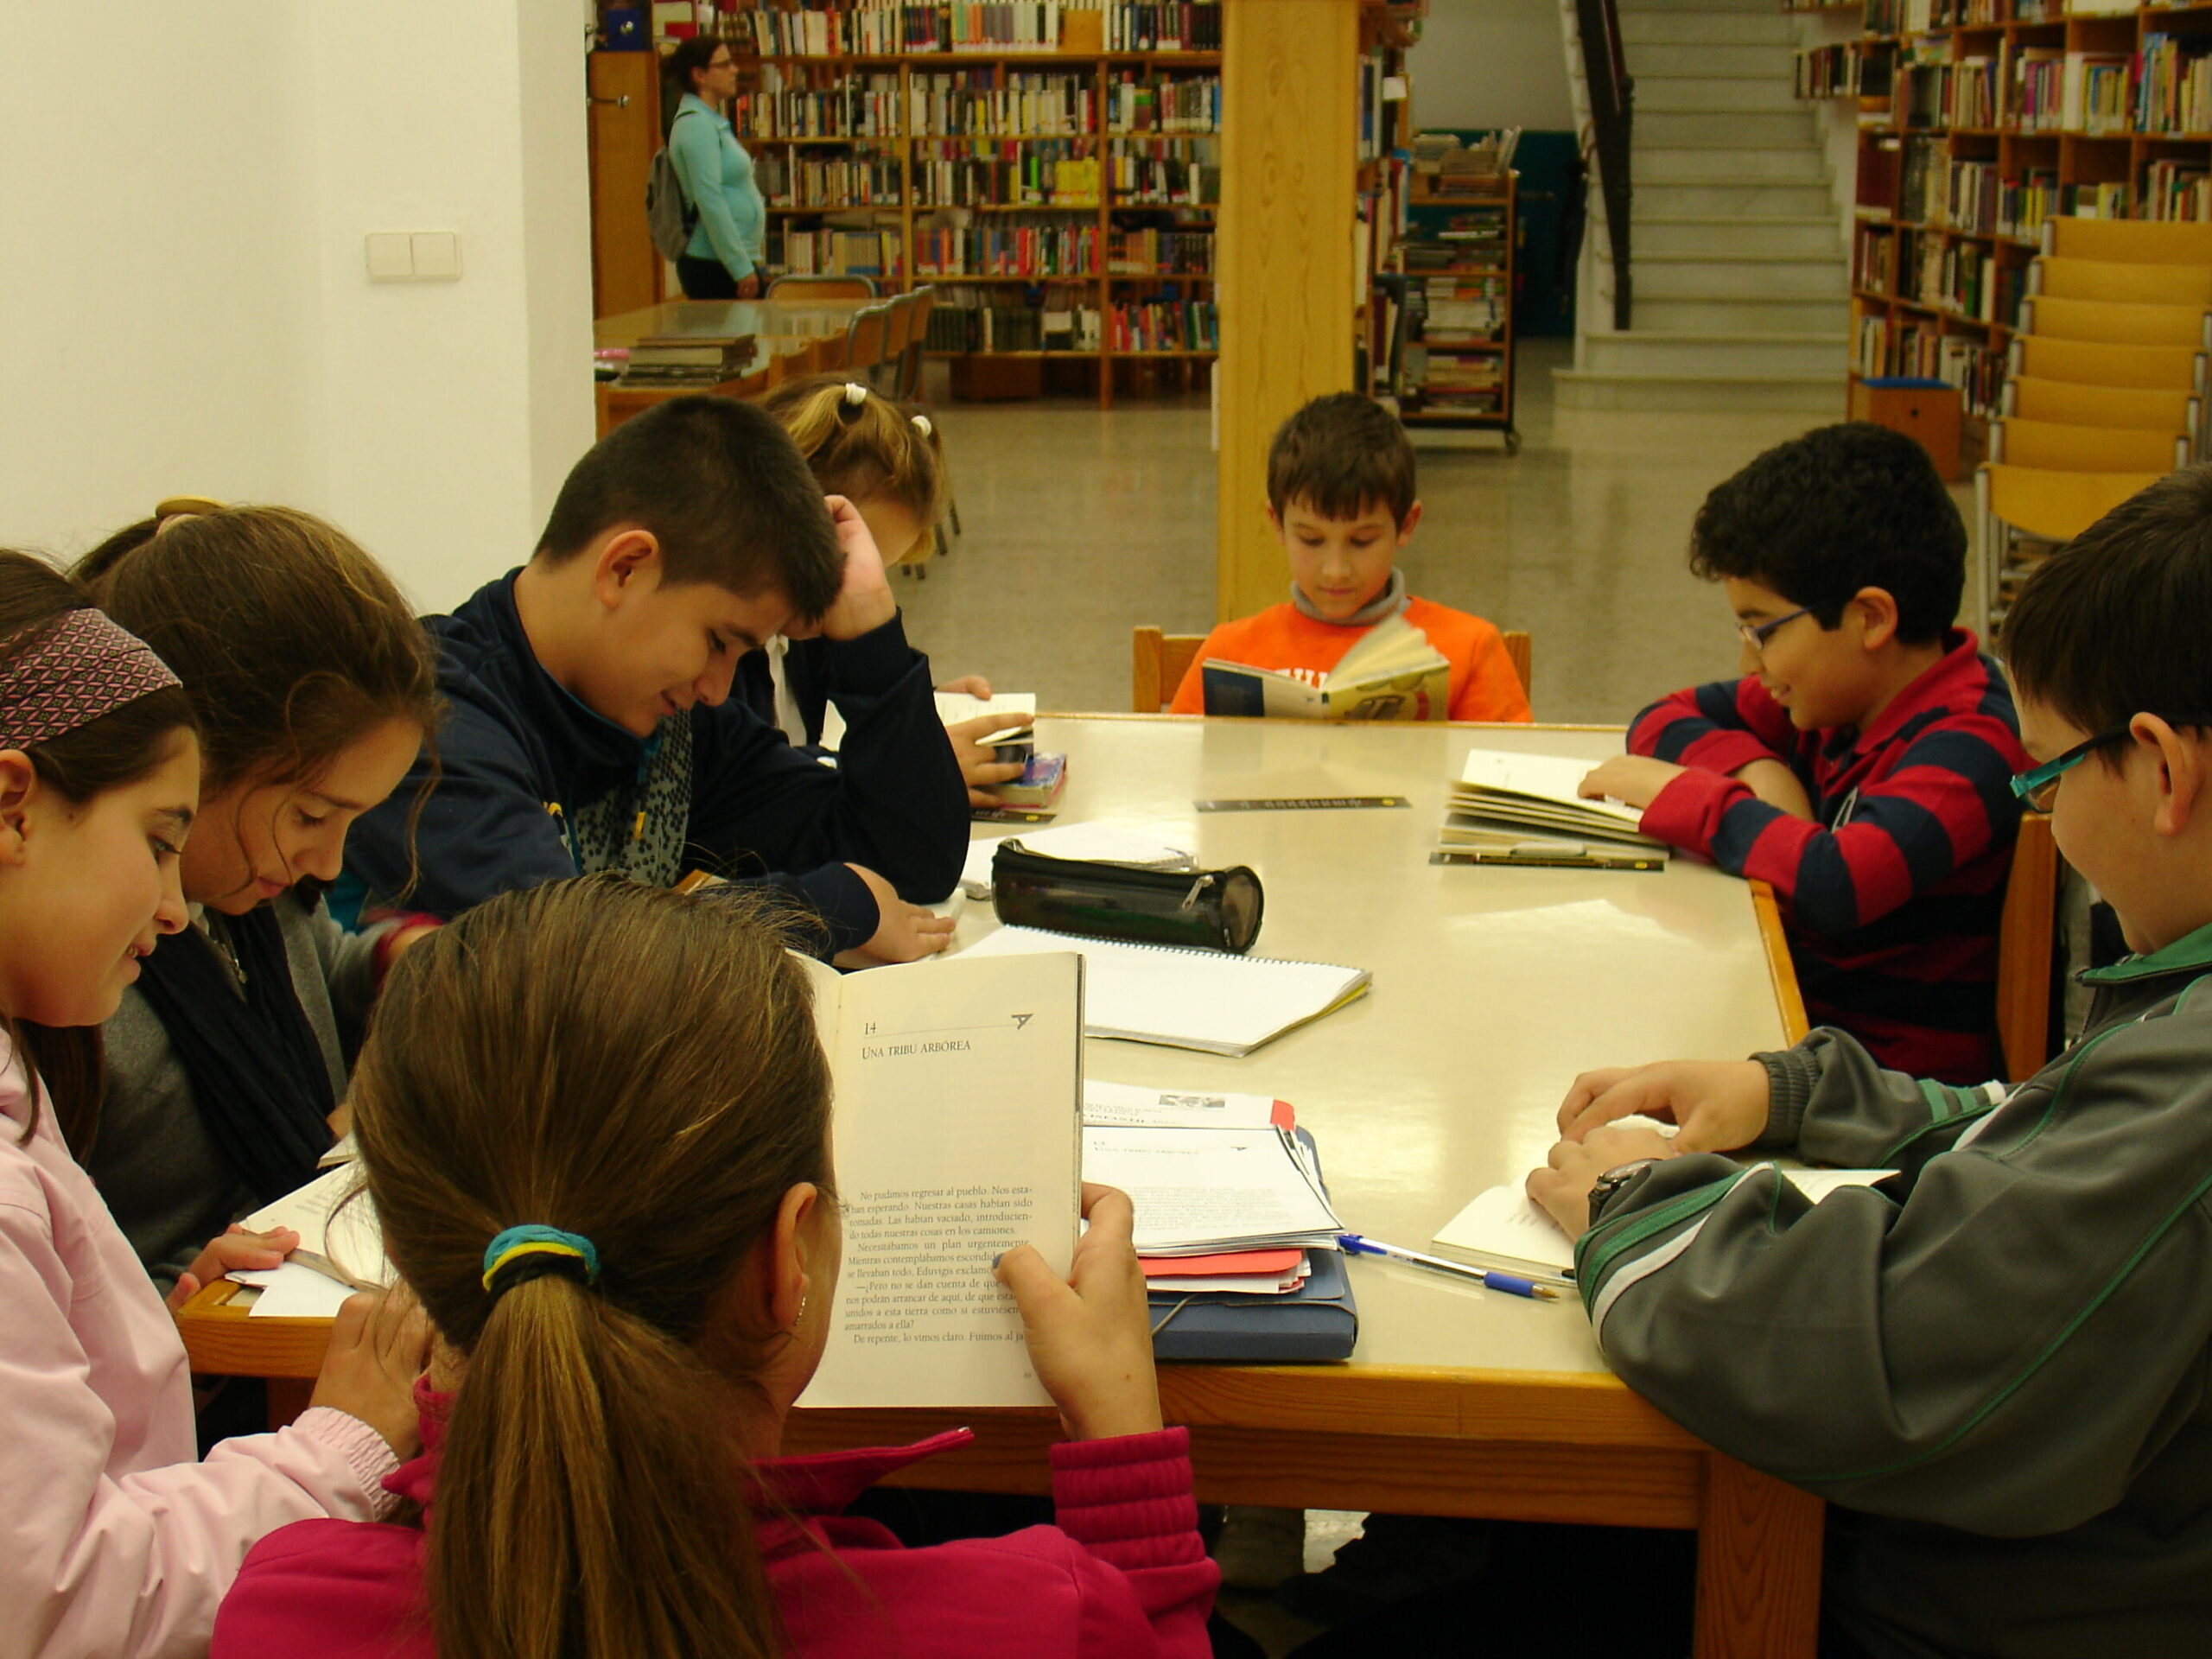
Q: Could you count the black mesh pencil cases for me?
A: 1